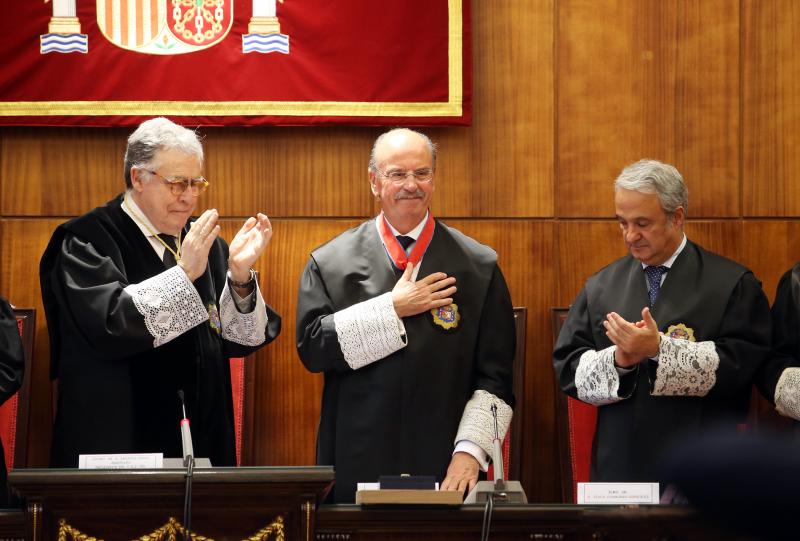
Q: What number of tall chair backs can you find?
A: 4